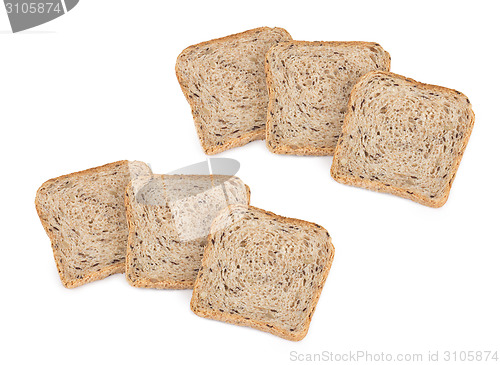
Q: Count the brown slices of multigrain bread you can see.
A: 6